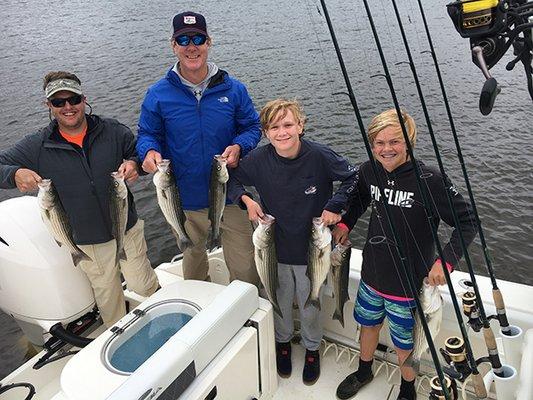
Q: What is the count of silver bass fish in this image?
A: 8